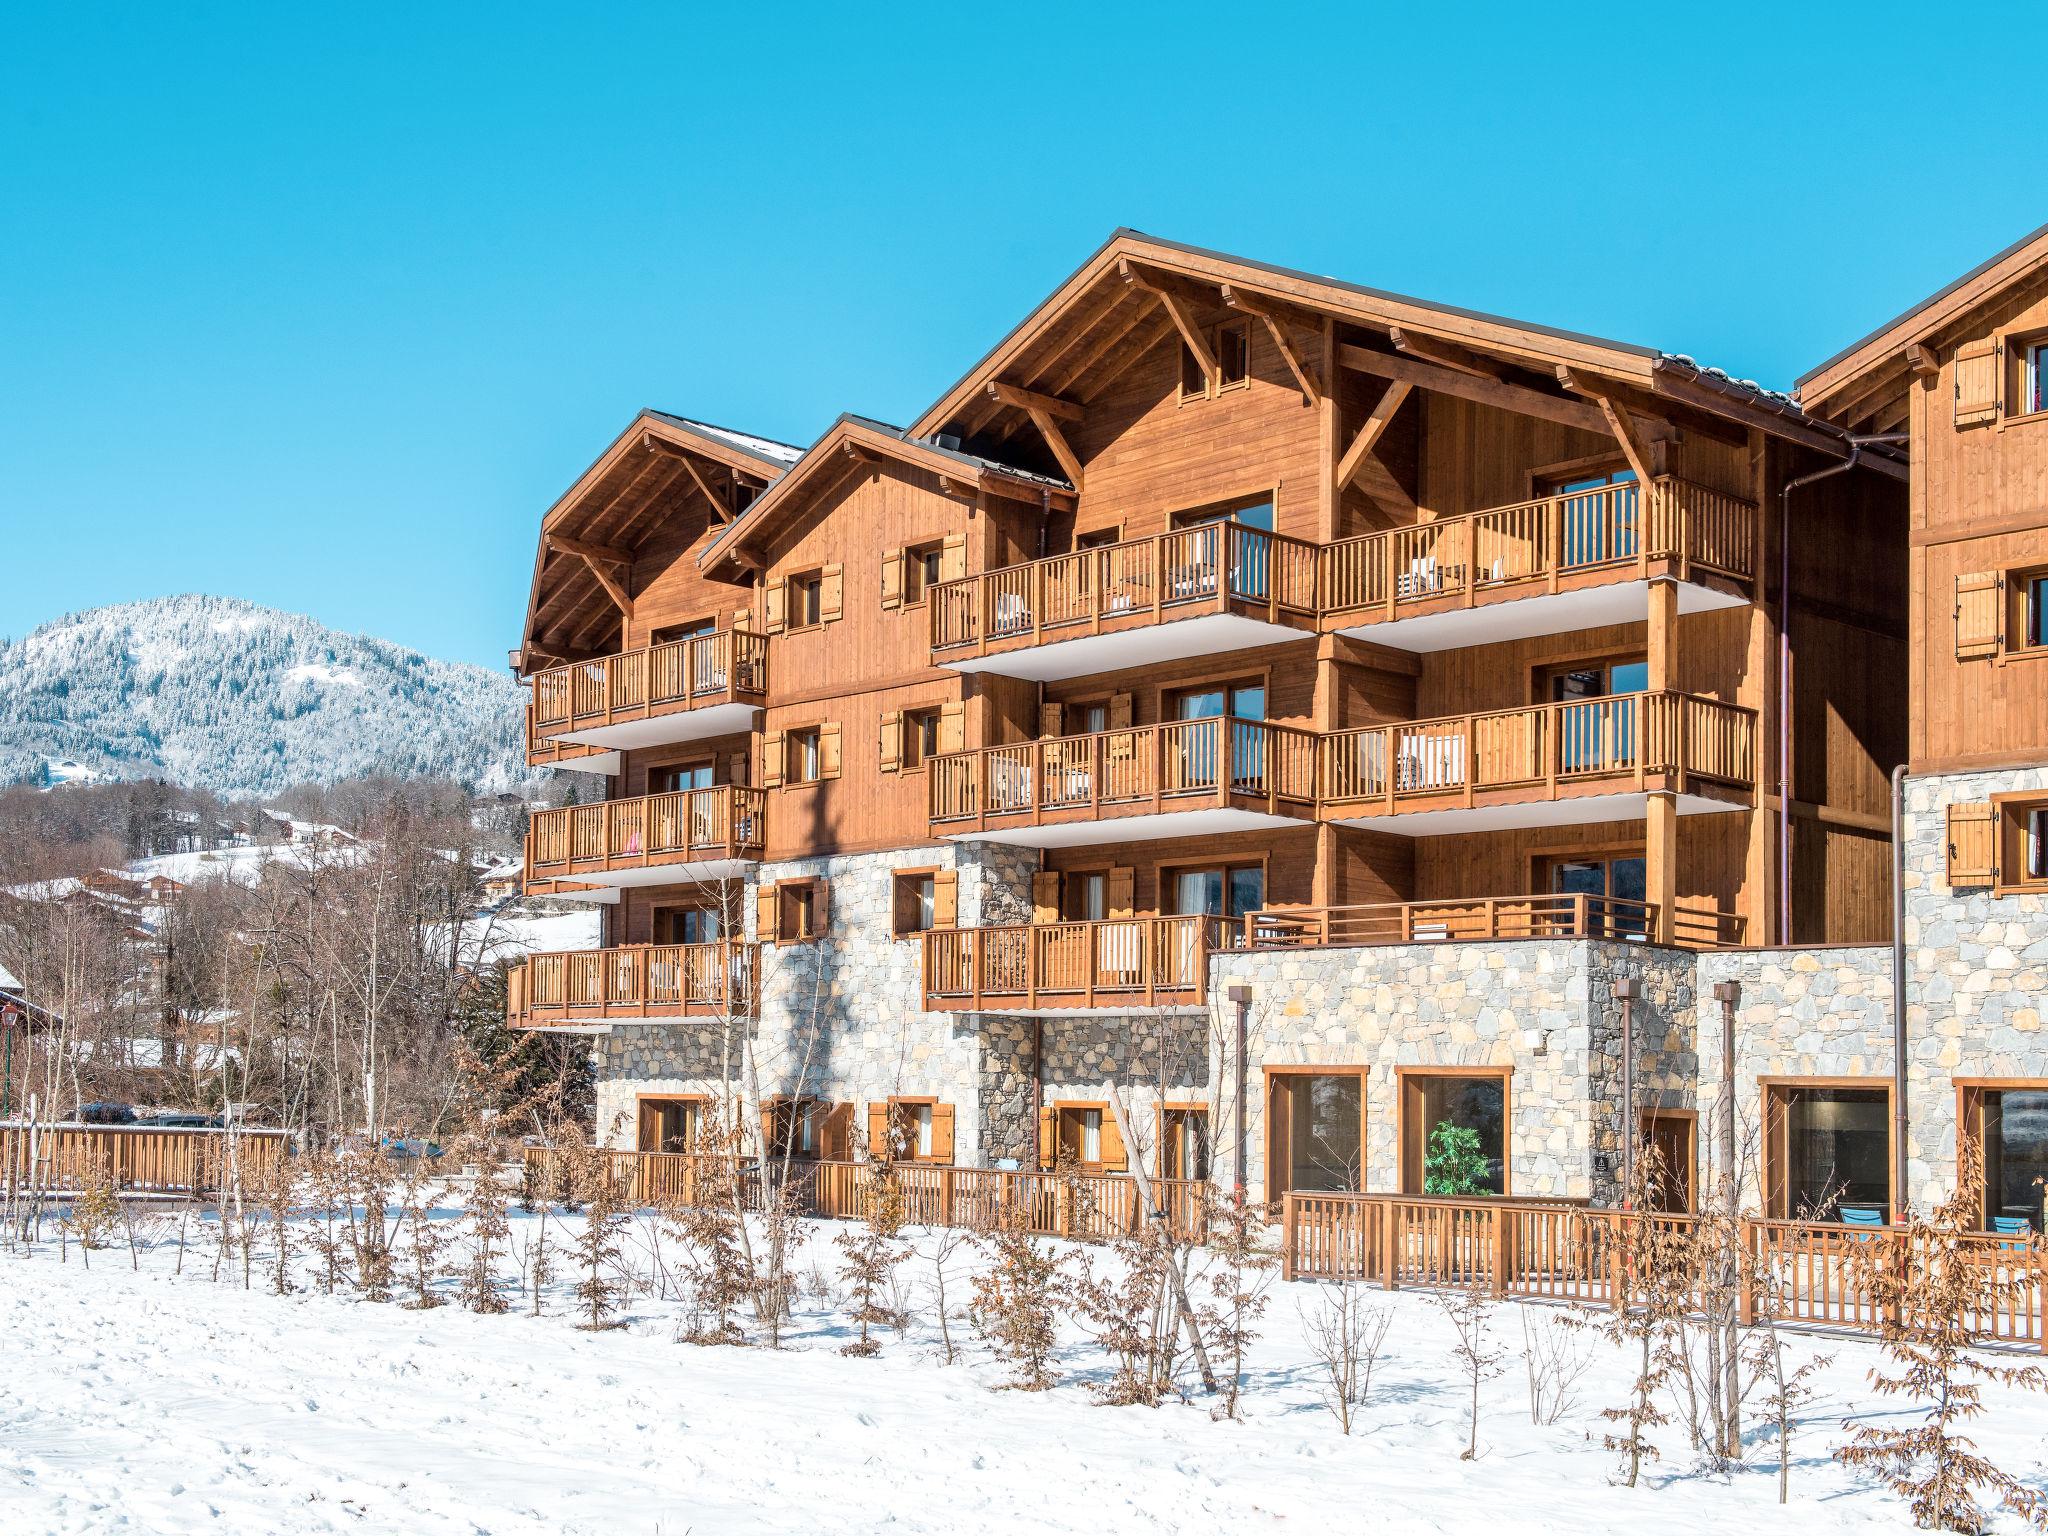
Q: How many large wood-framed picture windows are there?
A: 4